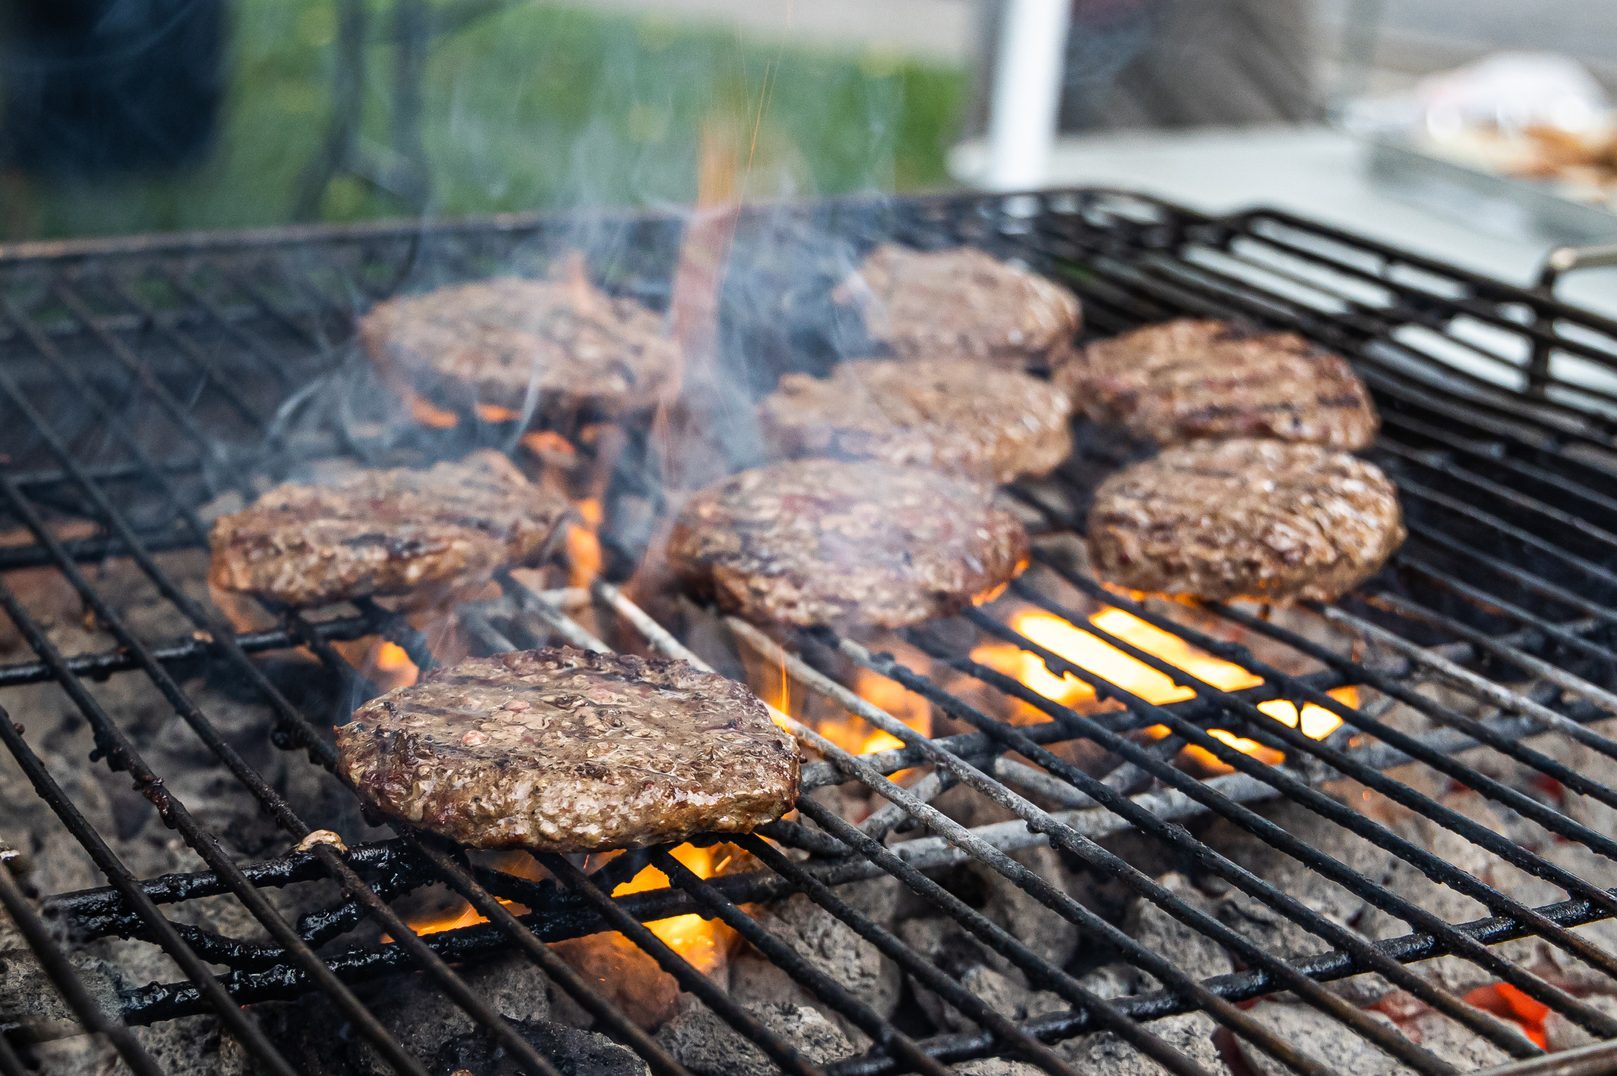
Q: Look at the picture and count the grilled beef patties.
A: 8